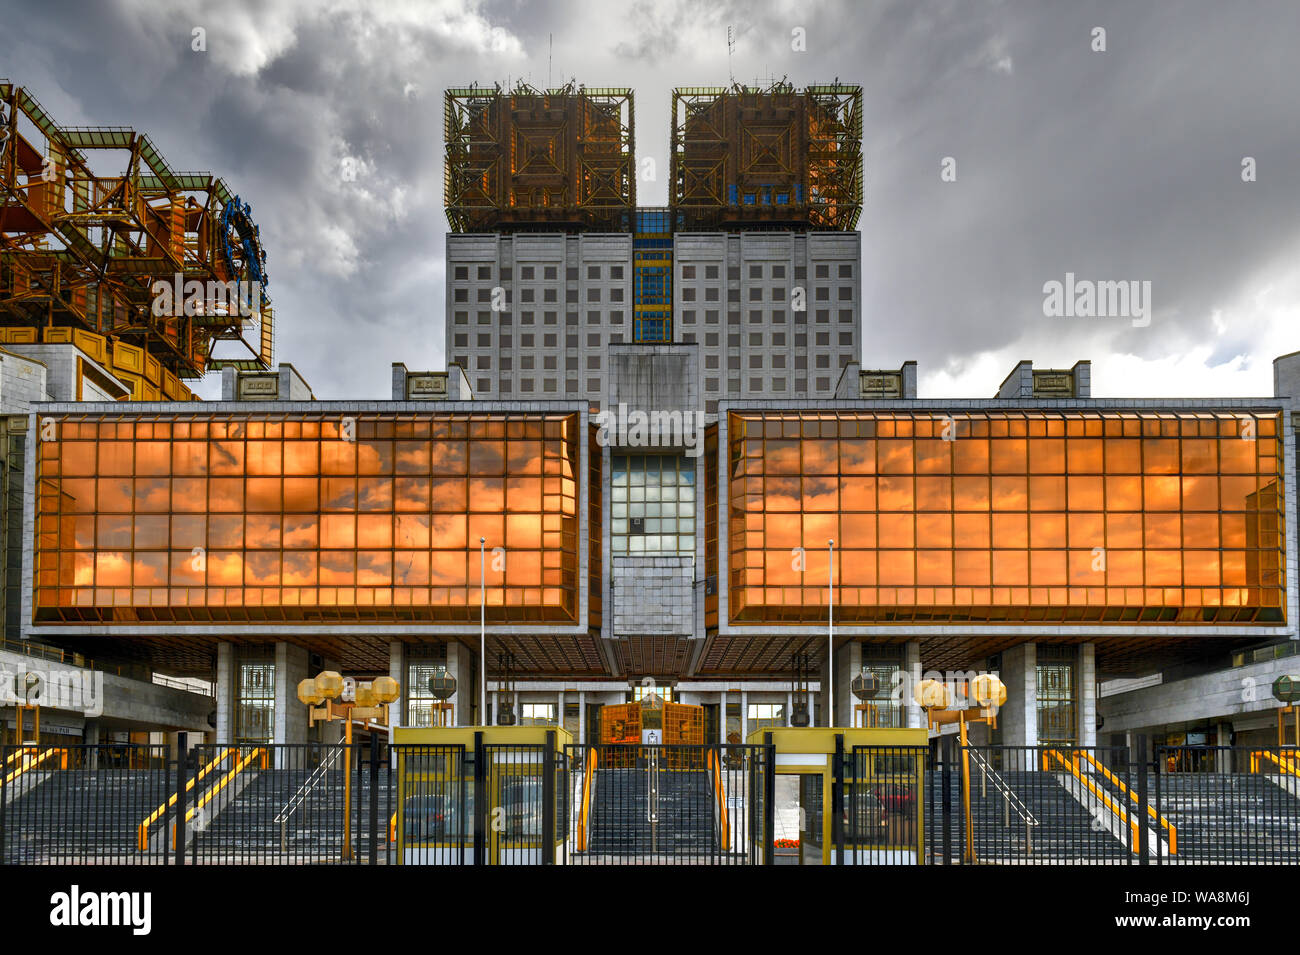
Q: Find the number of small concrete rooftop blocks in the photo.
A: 4